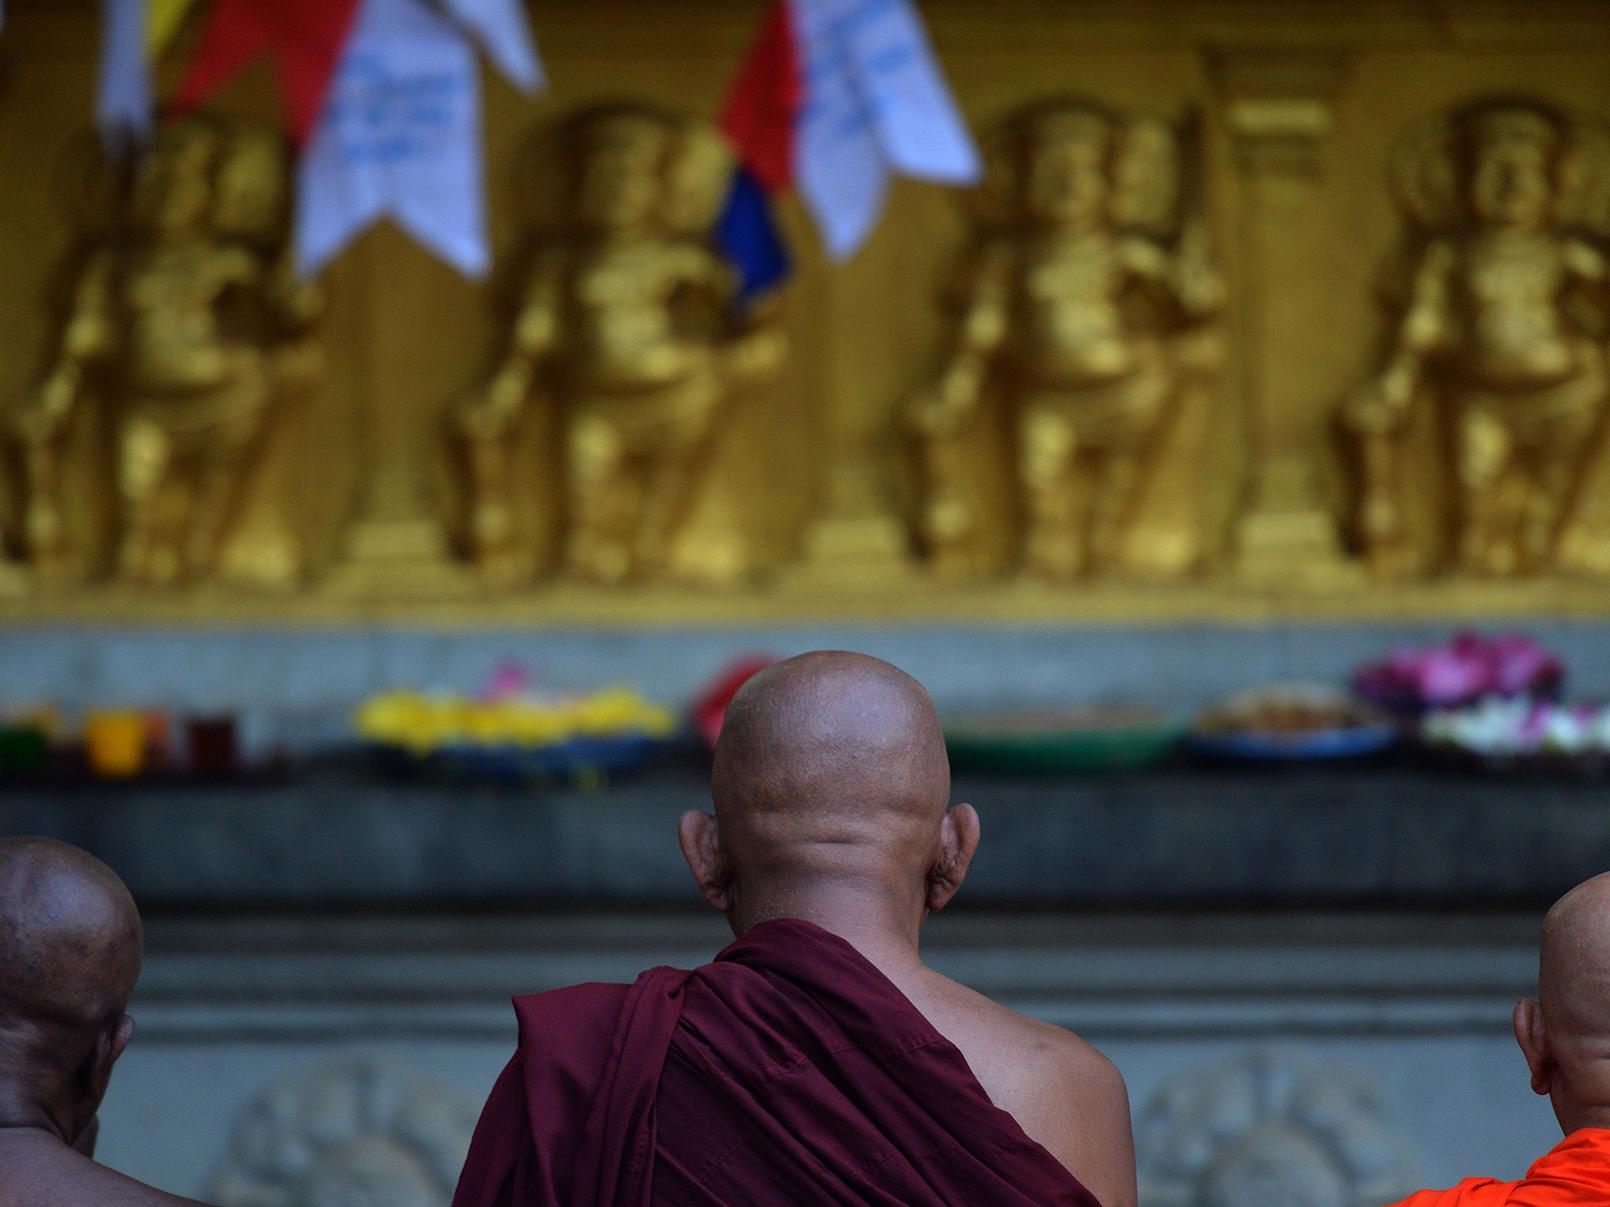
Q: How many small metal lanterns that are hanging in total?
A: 0